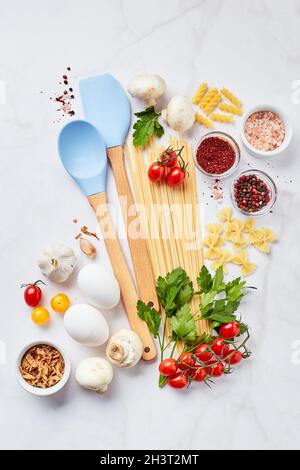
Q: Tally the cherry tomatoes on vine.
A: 12